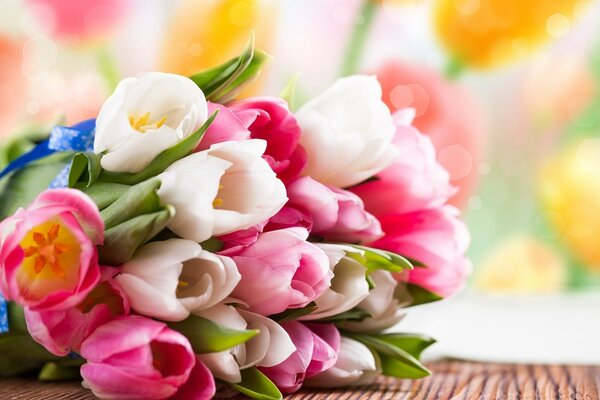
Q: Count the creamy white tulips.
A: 8